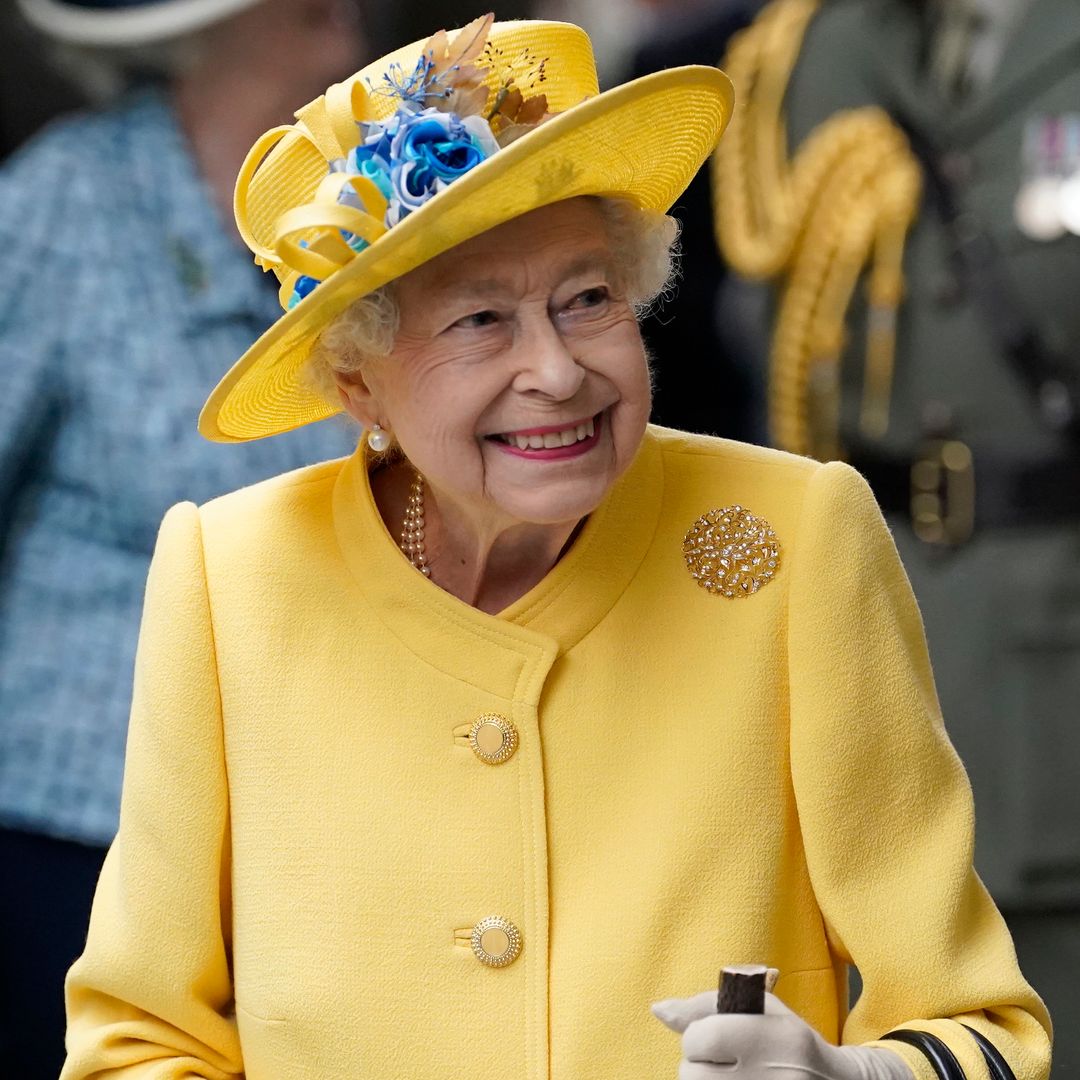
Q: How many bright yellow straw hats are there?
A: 1